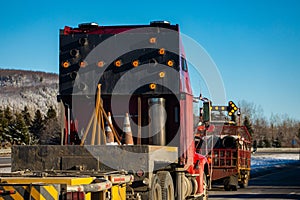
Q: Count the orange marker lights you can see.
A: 10